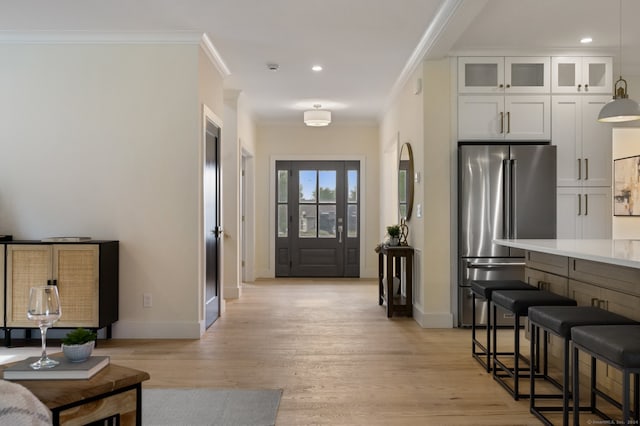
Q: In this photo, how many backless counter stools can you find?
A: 4